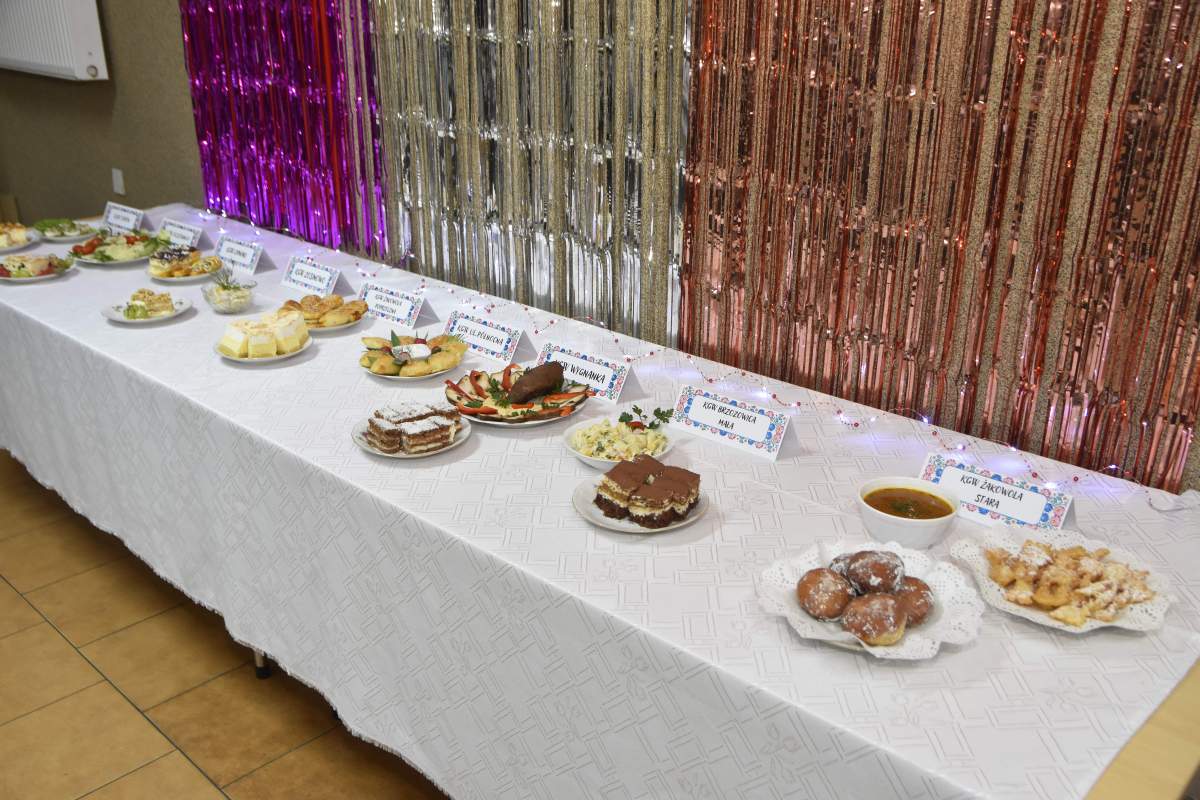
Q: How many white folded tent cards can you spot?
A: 9